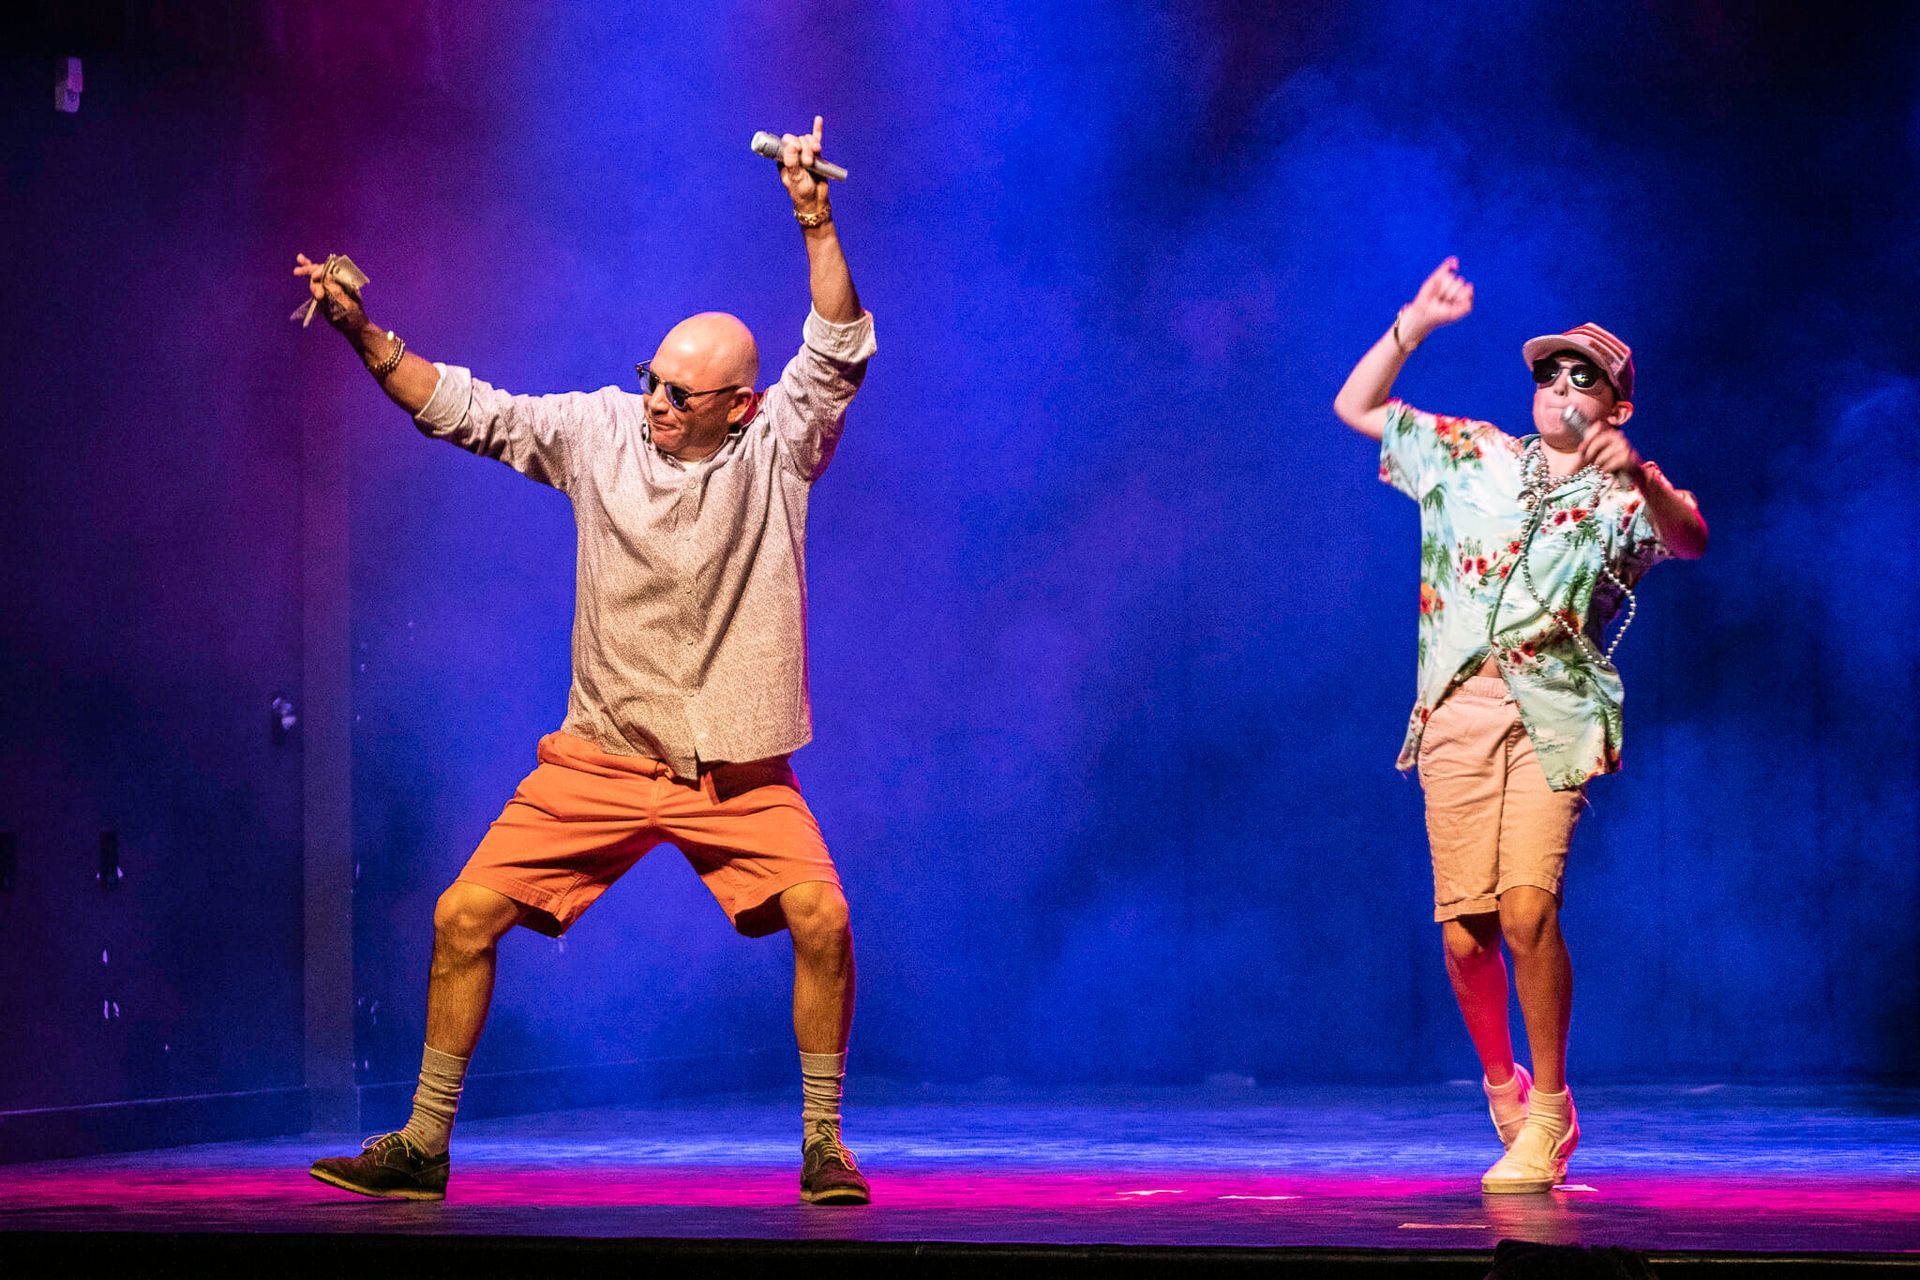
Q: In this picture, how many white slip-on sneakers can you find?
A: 2